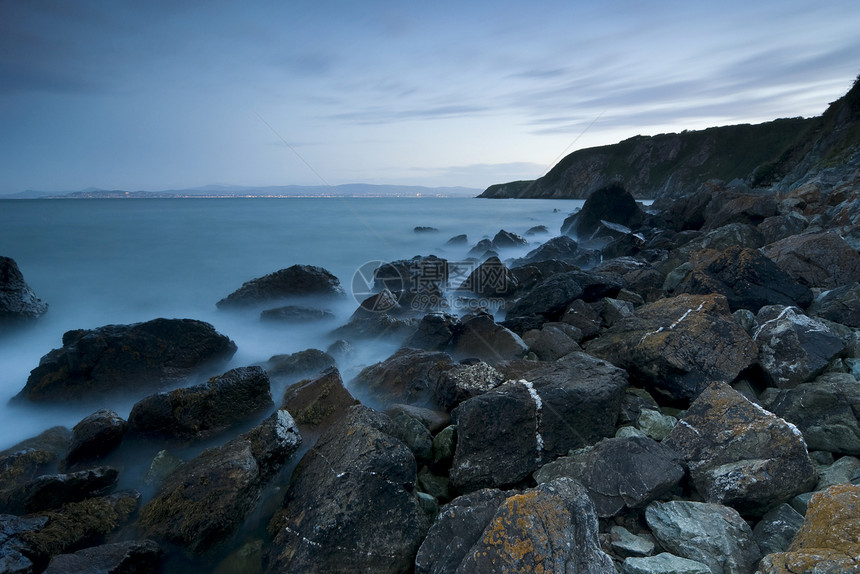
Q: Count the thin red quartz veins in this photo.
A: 0